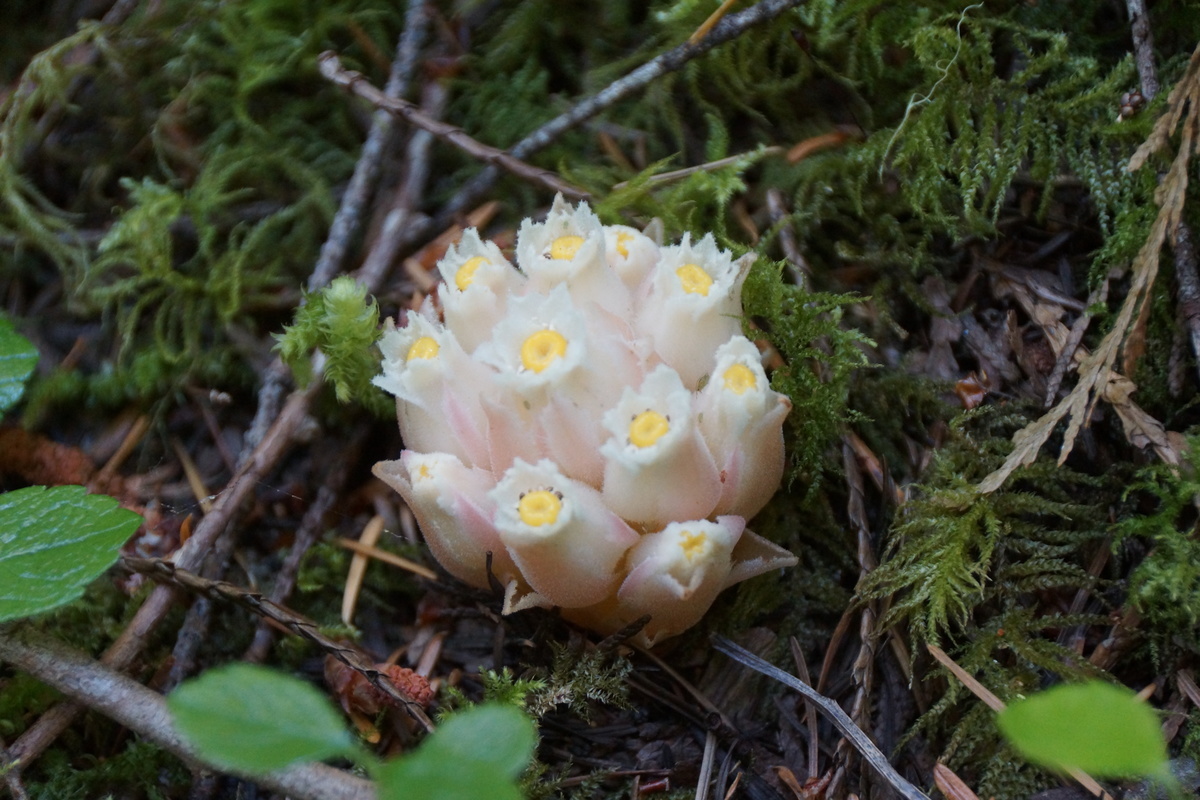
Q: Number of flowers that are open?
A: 8